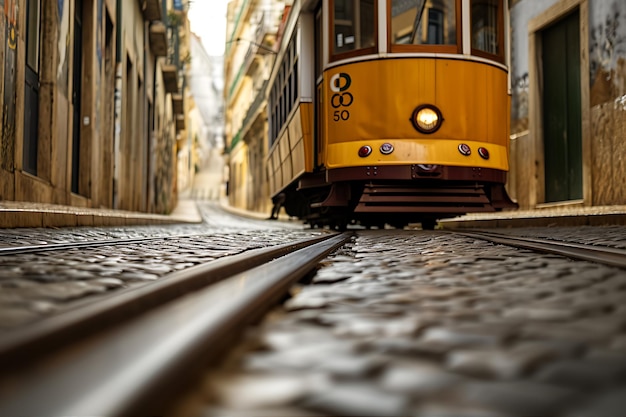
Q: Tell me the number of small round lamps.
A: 4